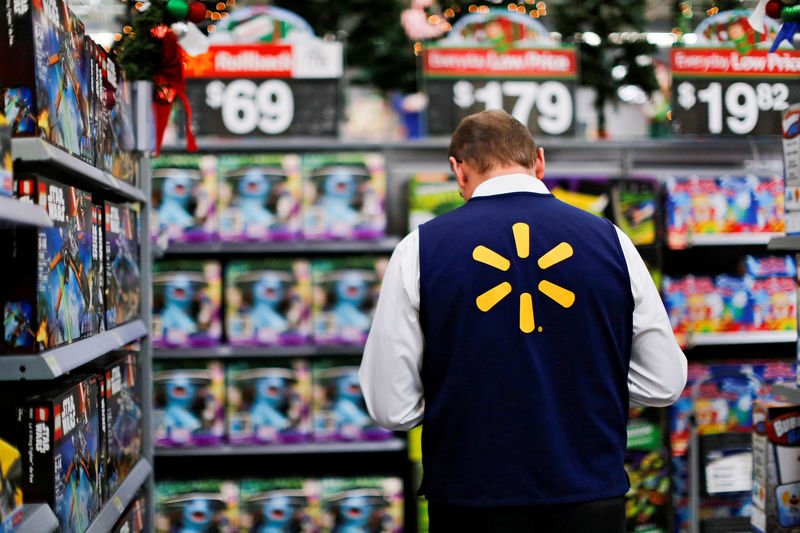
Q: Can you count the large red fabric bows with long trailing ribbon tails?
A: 1